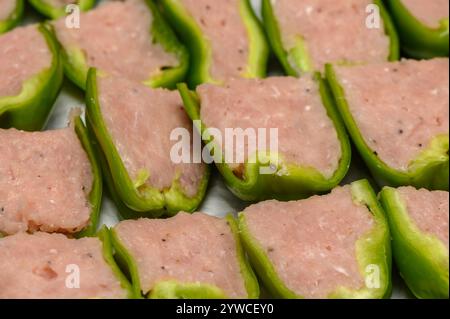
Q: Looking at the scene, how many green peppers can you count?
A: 15